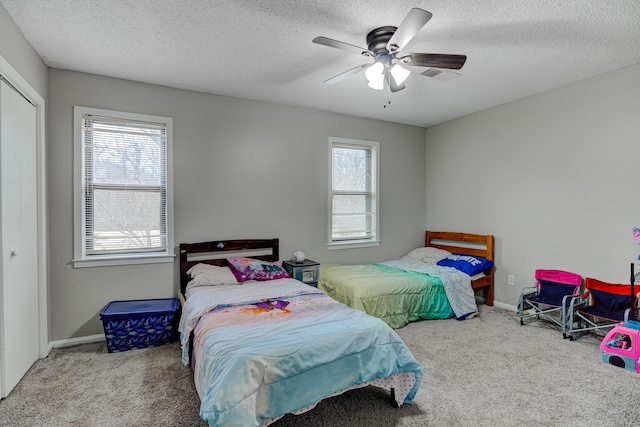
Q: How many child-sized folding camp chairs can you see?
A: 2